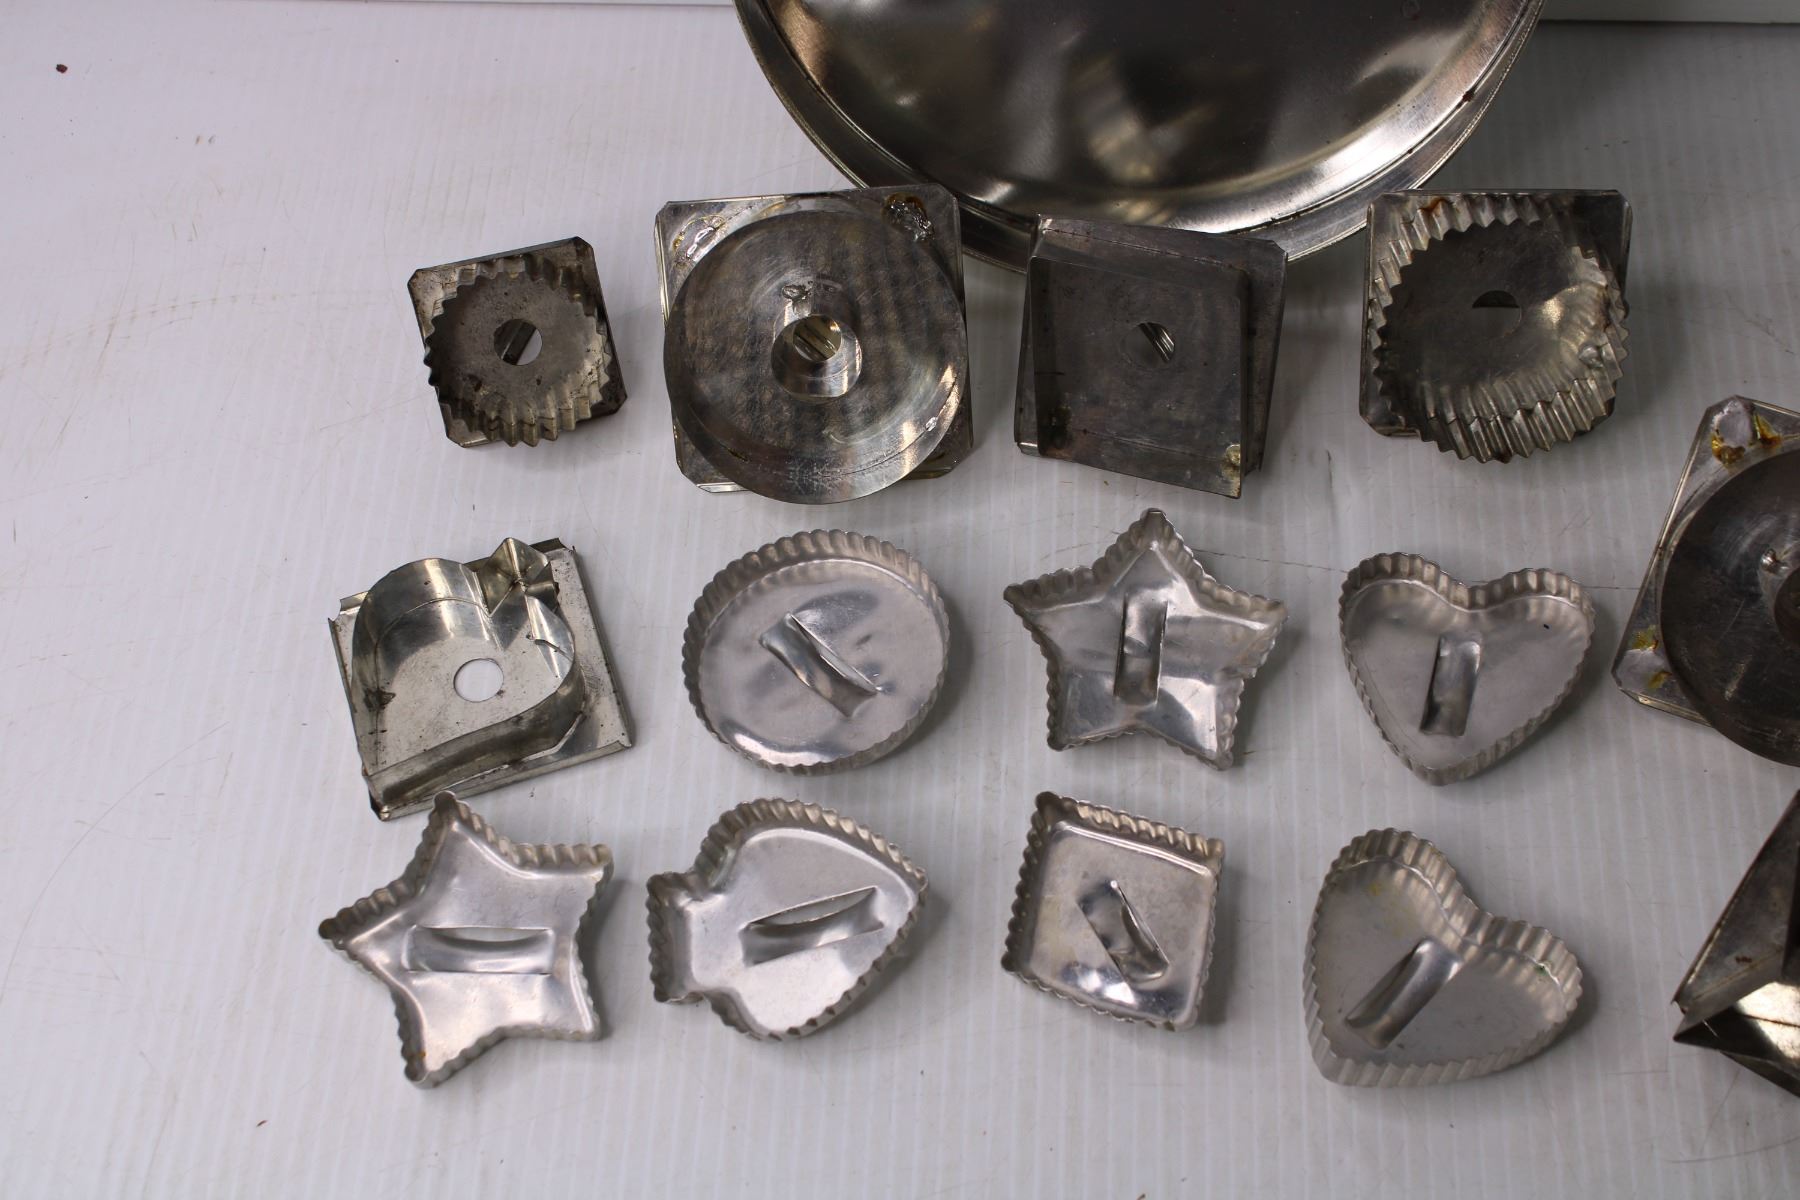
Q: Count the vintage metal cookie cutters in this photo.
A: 14